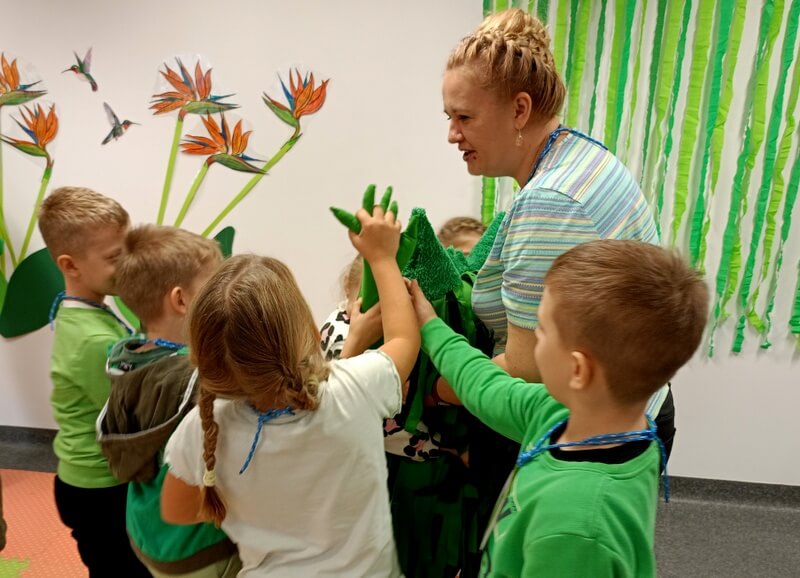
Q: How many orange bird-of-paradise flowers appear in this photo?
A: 5